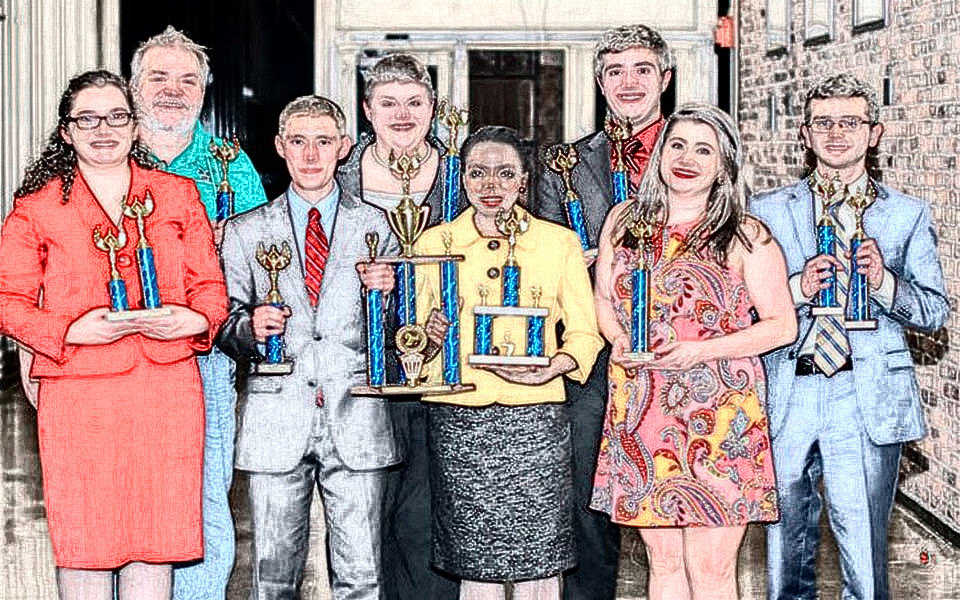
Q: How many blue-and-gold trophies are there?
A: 12